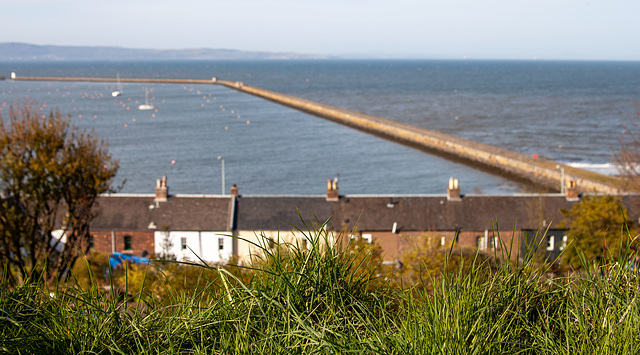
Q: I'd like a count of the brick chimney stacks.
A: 5